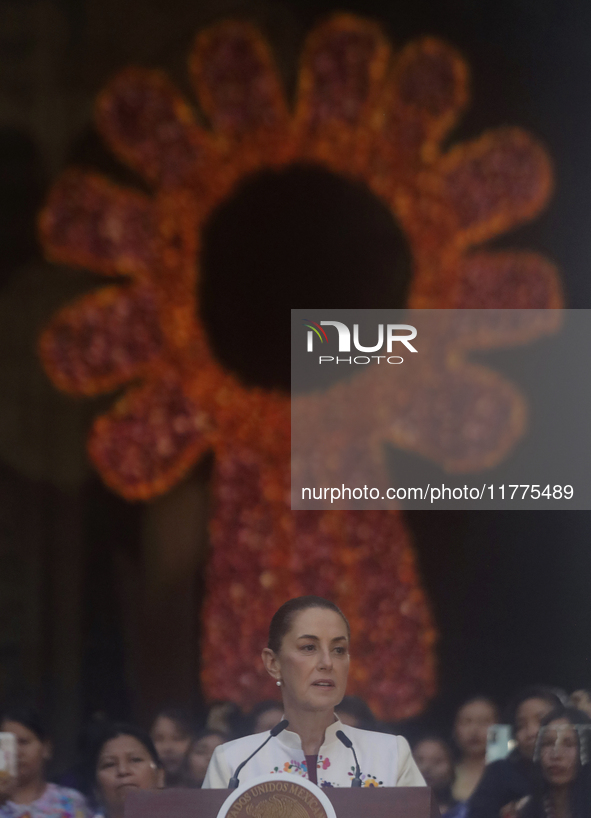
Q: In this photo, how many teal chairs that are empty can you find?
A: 0